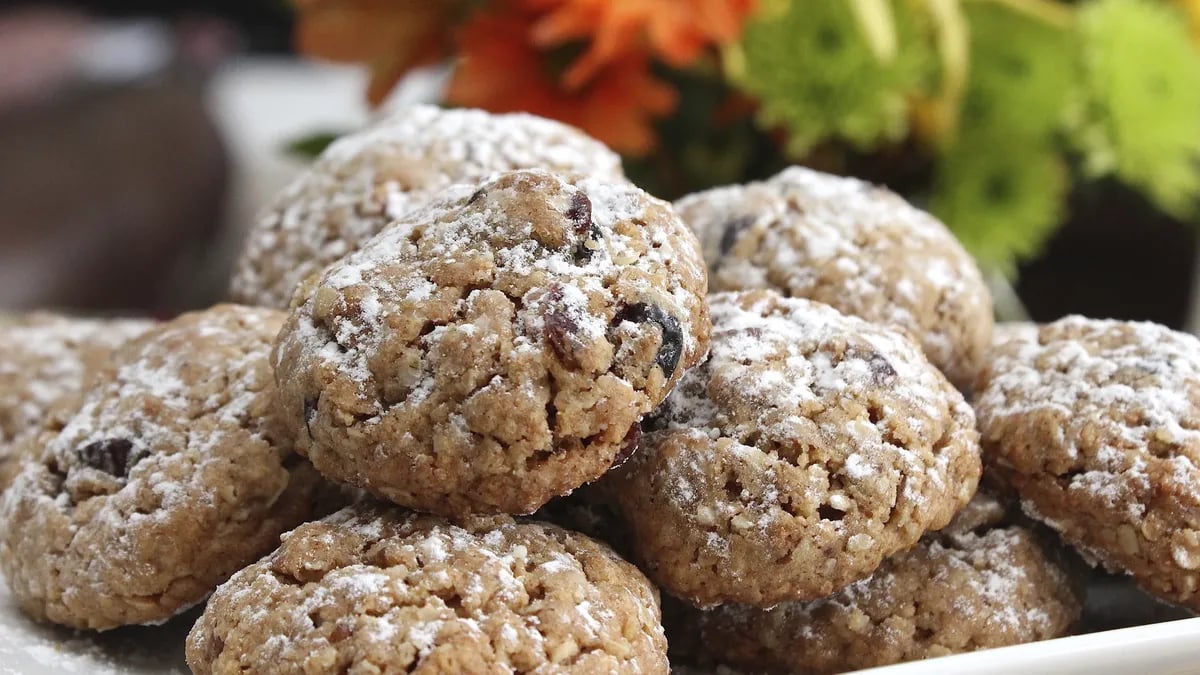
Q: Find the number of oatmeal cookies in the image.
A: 9